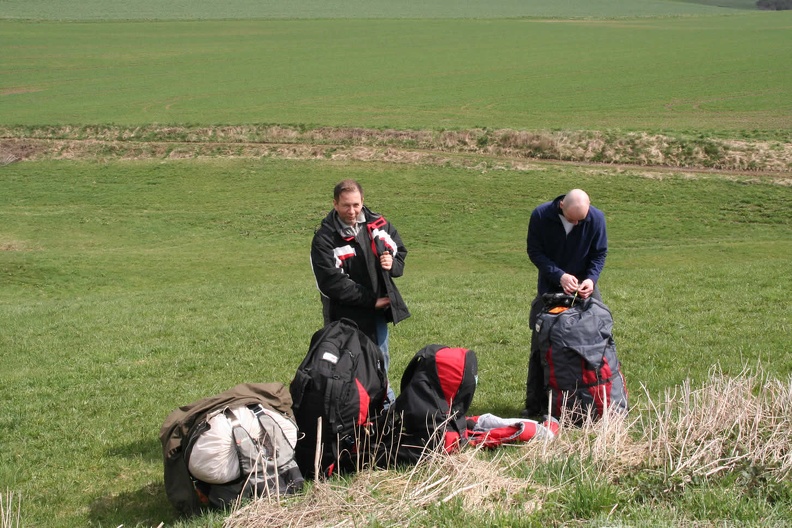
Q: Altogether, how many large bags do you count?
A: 4